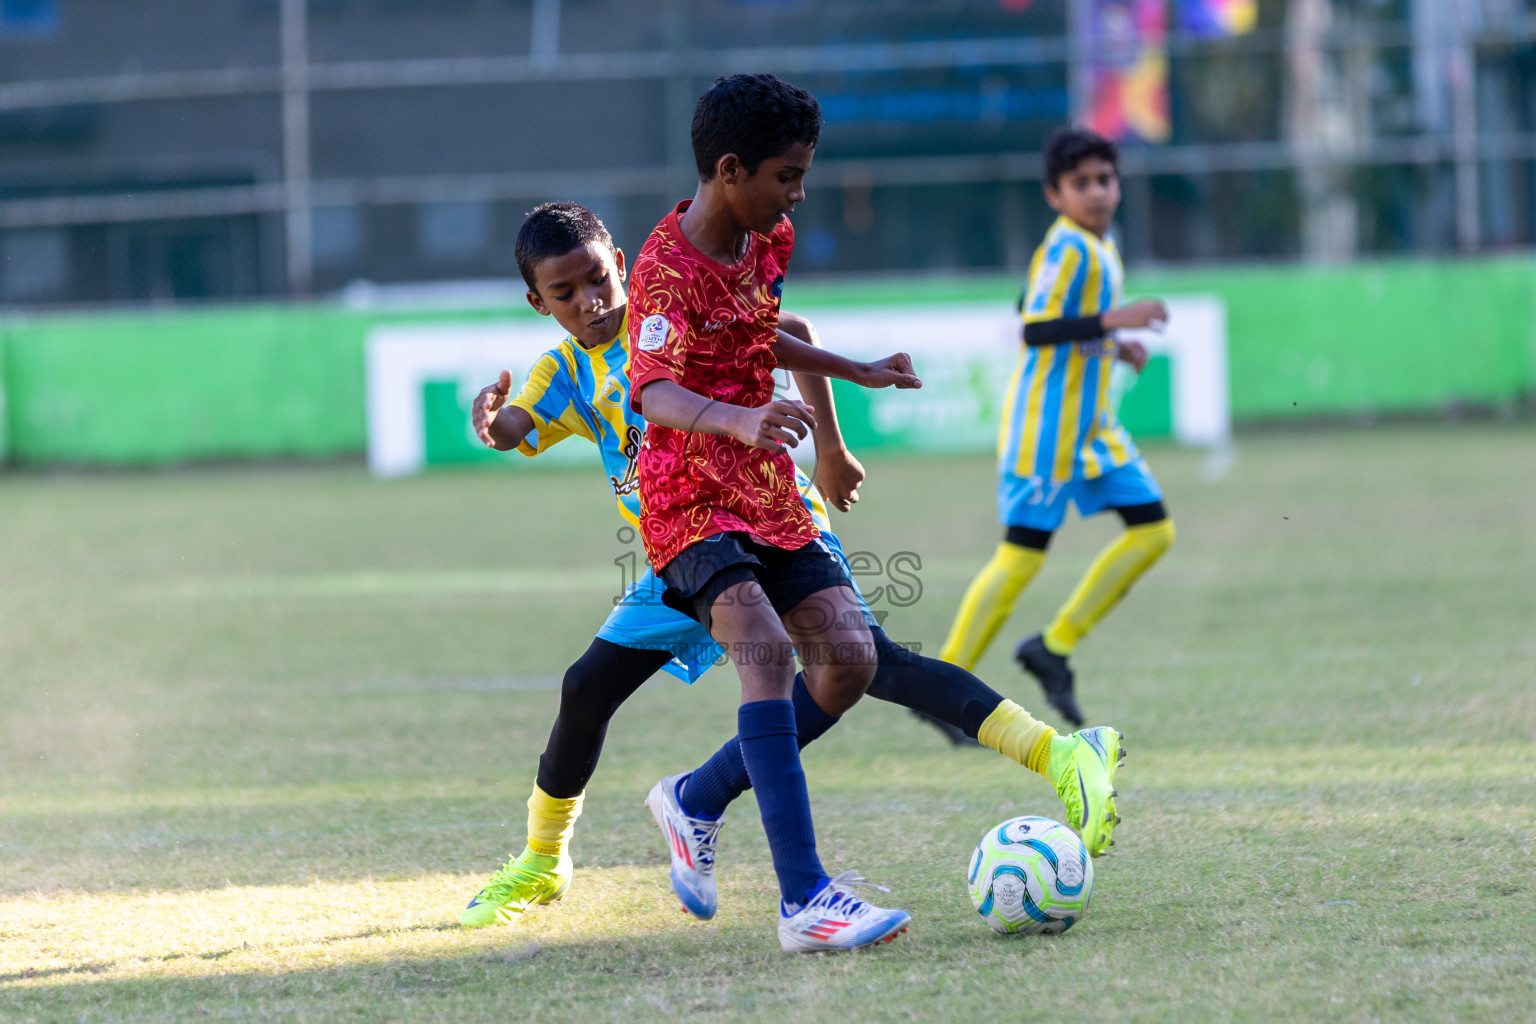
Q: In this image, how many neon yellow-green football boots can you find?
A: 2